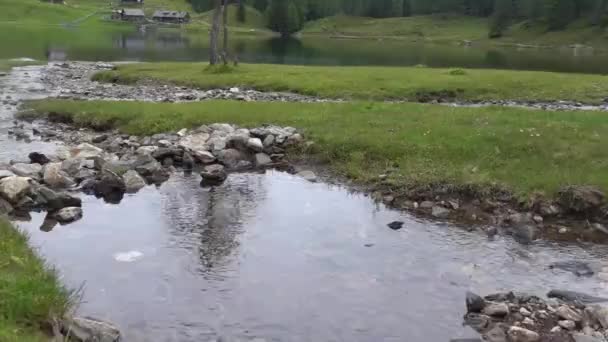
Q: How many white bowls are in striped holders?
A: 0